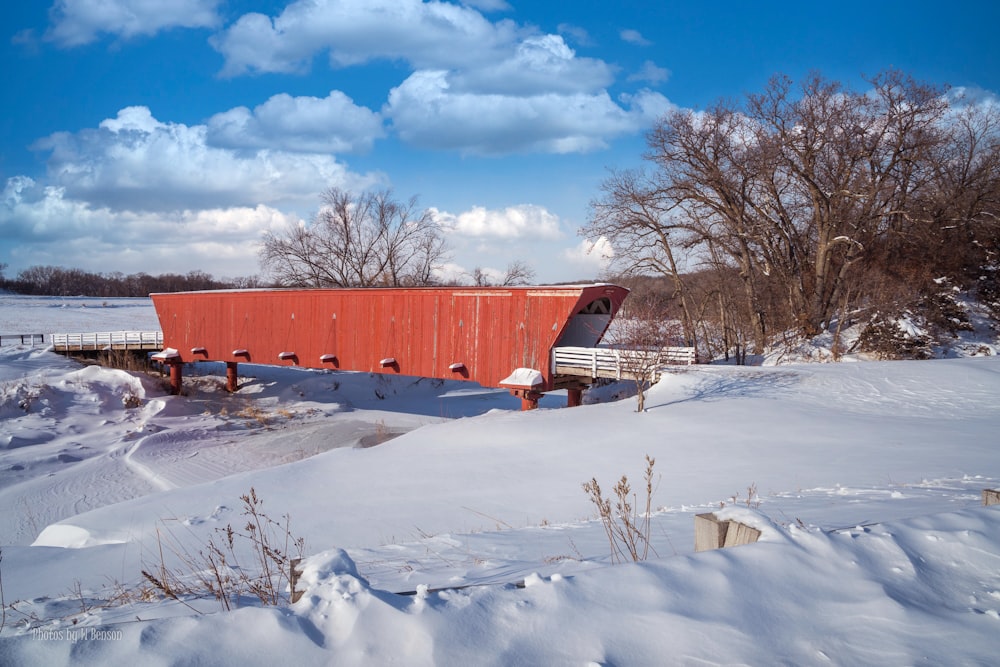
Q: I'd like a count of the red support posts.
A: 4